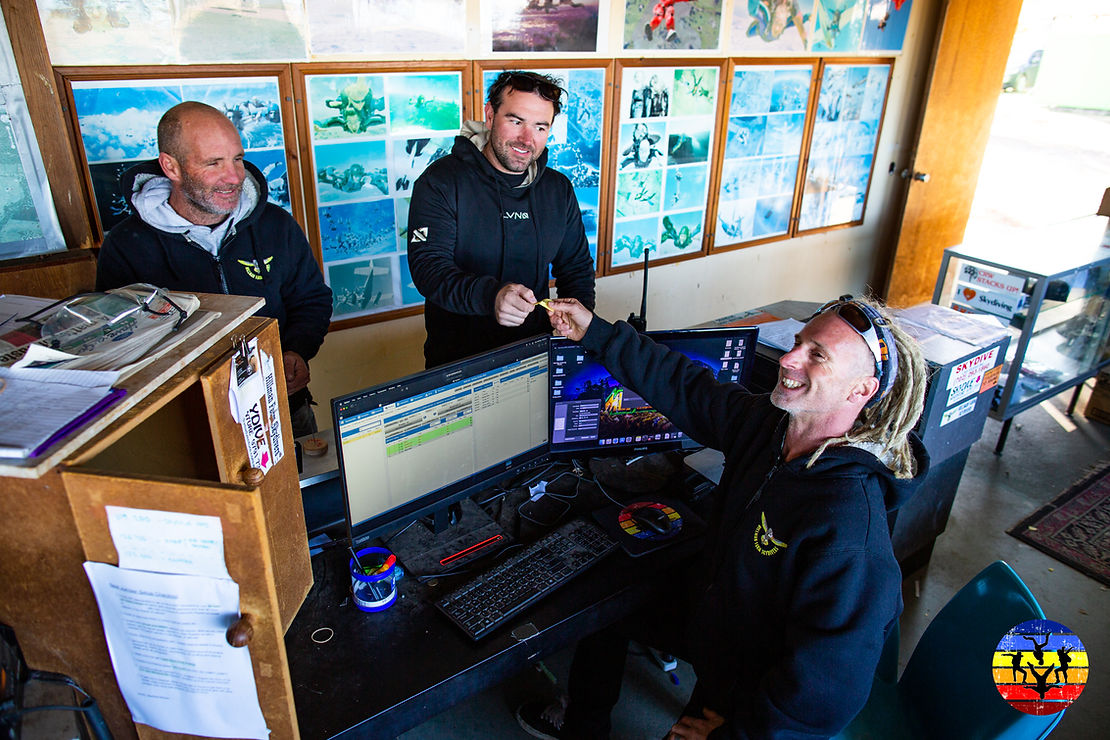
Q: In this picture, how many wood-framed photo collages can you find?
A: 6